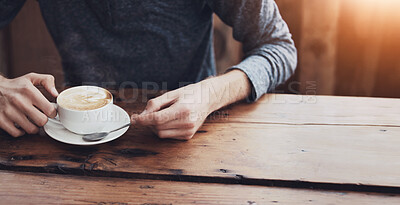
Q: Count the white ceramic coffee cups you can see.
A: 1